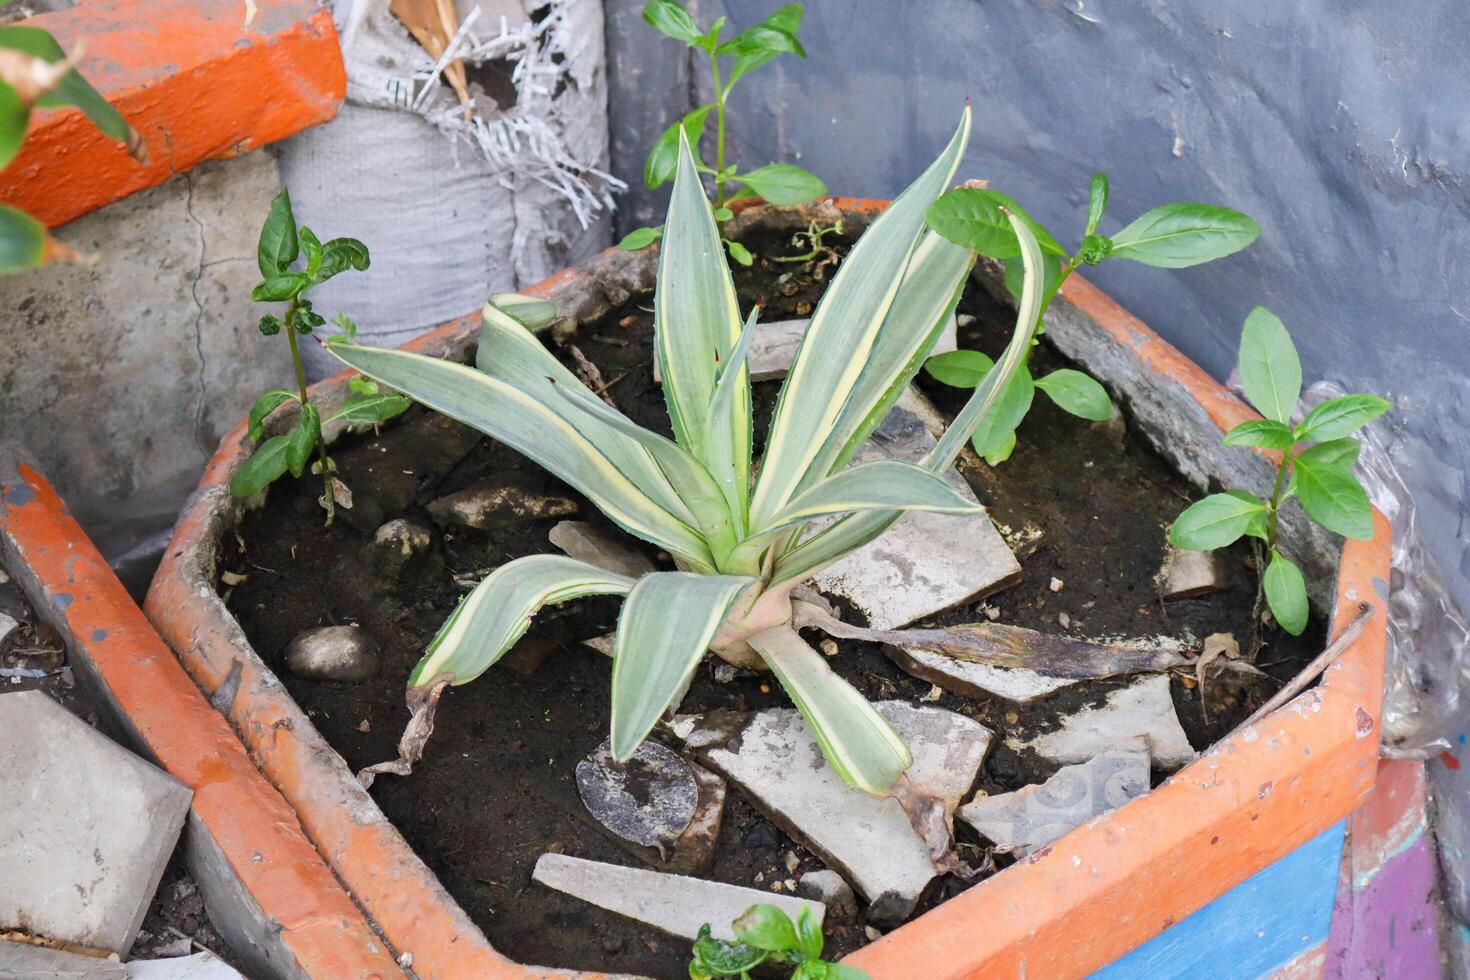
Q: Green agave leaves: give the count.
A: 12